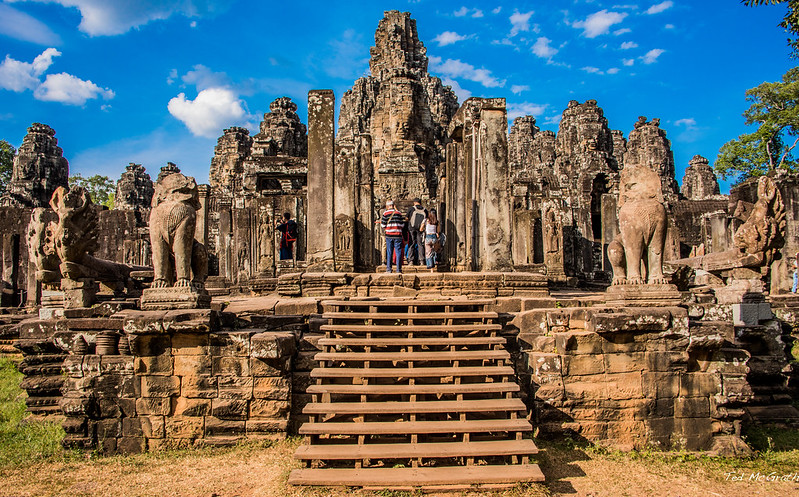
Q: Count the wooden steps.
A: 11